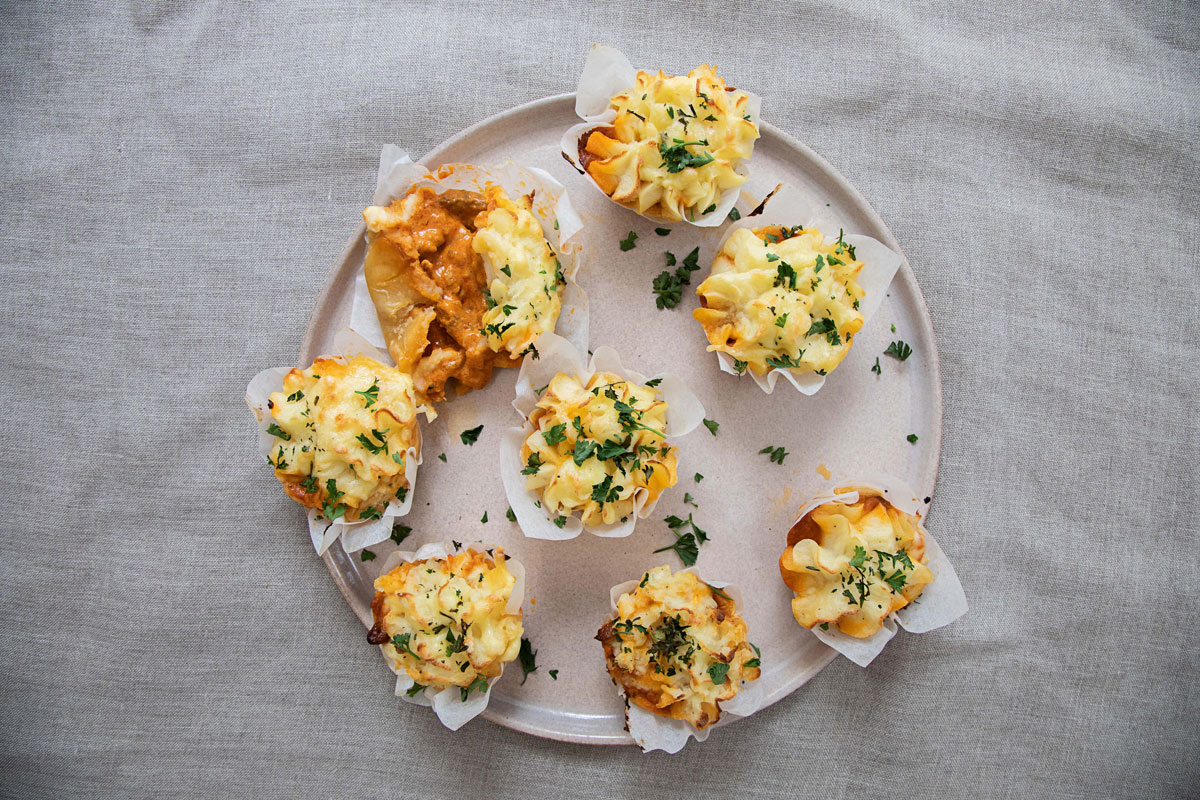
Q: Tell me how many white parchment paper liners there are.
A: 8